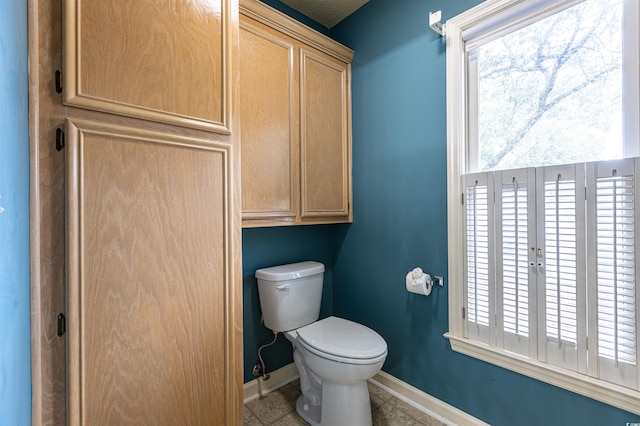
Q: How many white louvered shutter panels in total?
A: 4